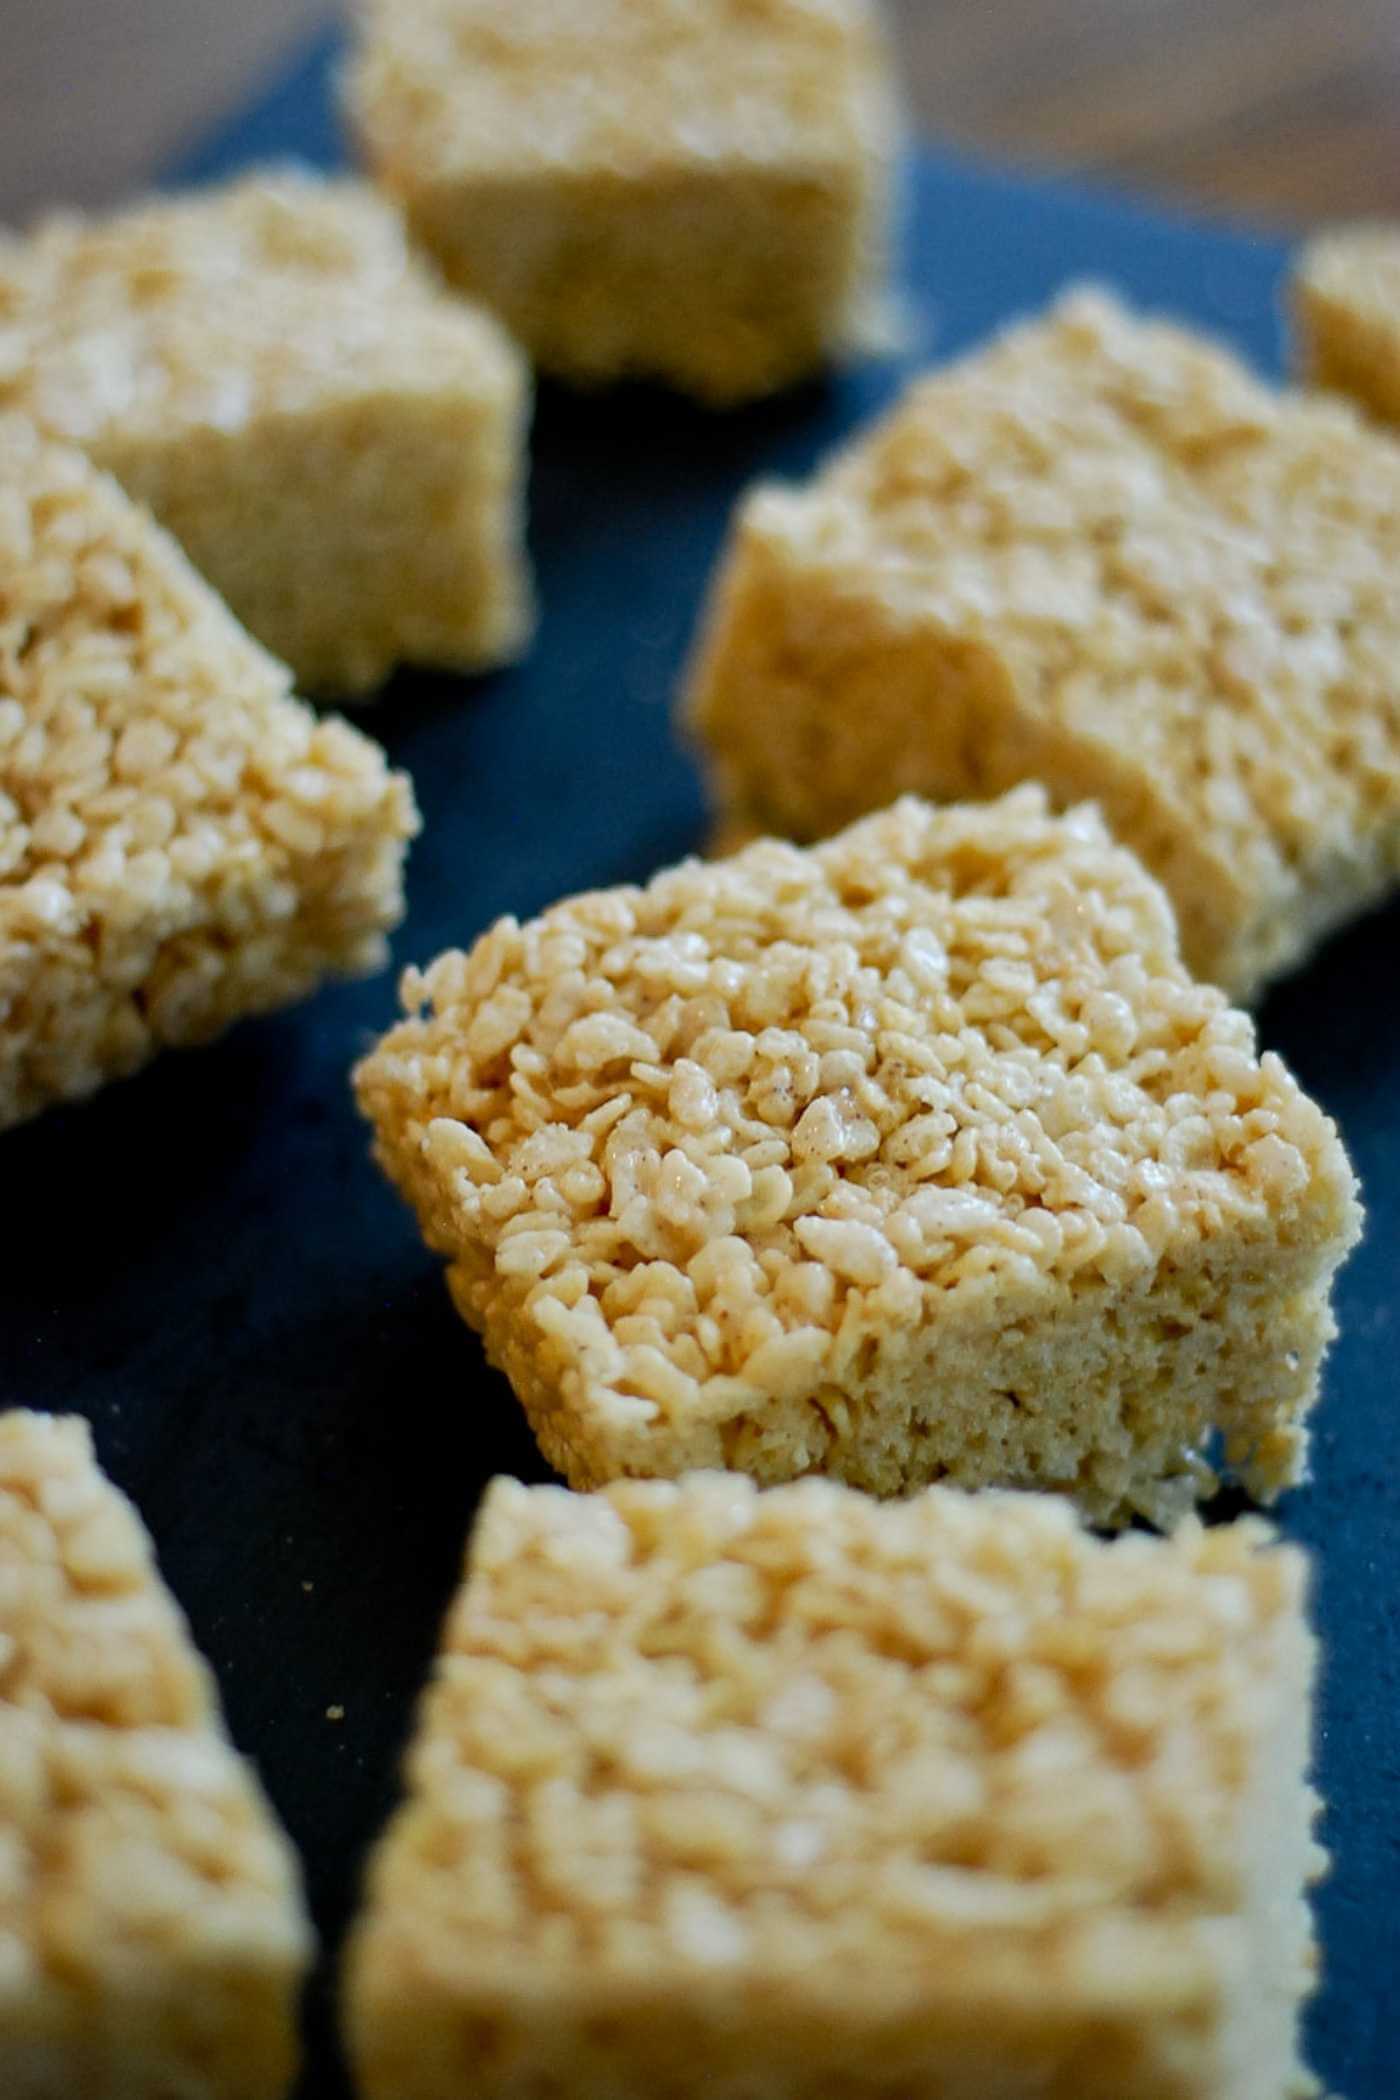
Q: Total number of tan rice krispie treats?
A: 8